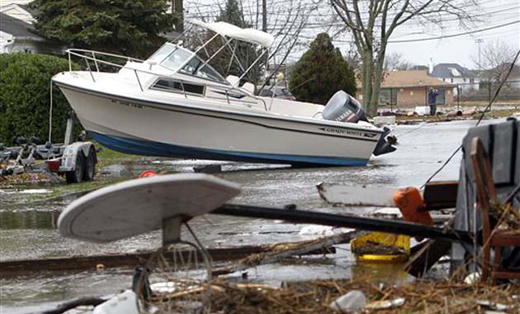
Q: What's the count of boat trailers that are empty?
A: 1